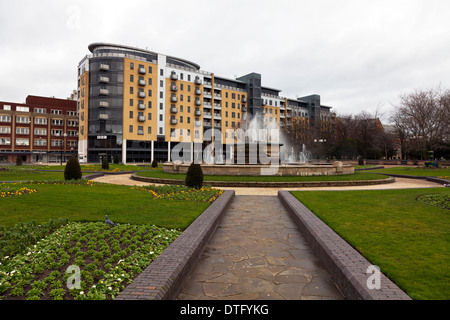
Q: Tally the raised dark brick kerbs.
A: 2